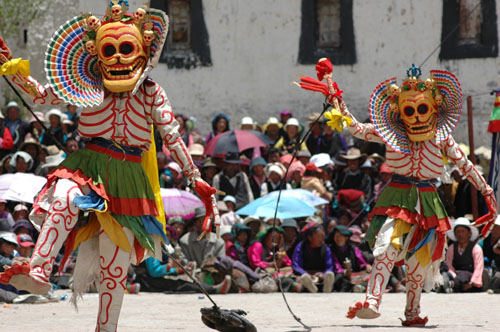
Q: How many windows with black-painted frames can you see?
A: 3